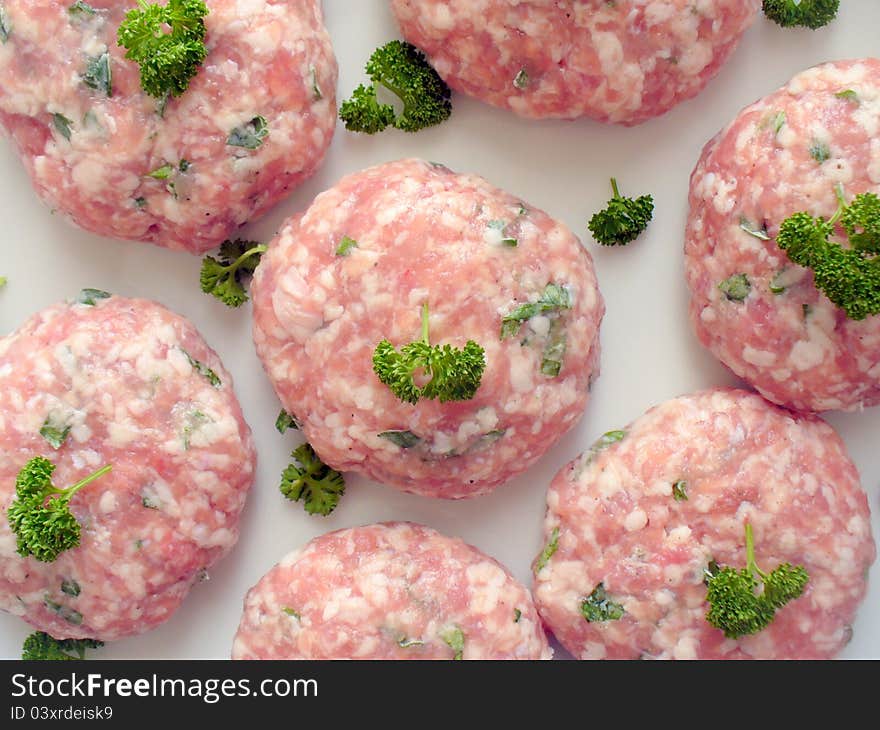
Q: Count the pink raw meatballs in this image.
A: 7